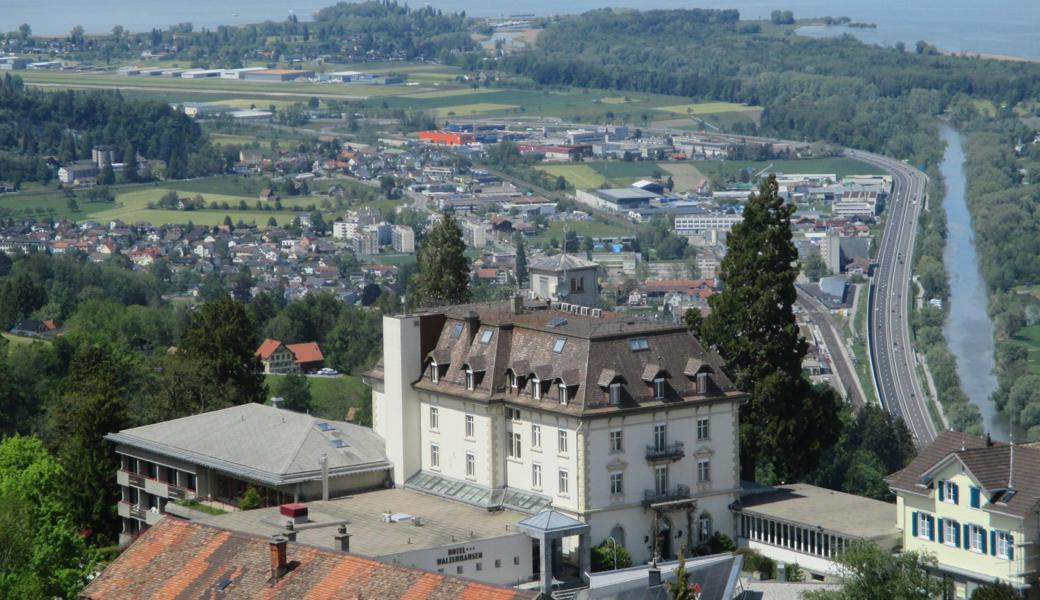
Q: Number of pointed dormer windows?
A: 8